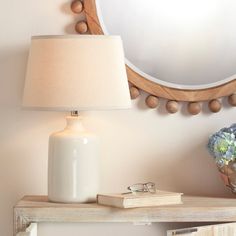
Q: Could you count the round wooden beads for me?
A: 8